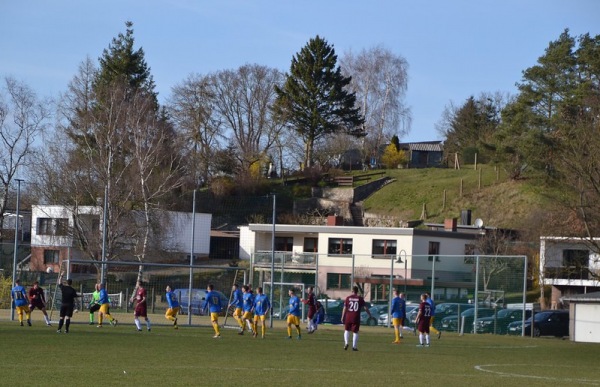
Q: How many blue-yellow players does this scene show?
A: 10